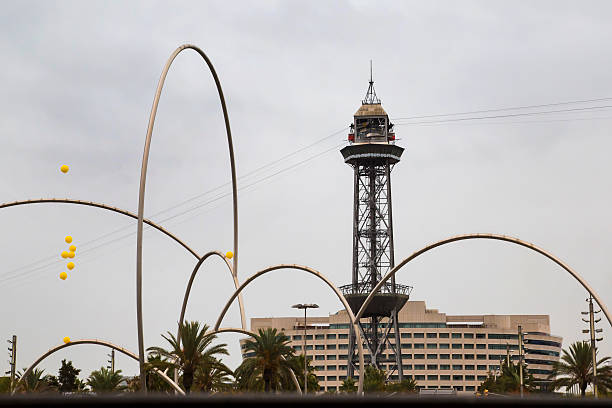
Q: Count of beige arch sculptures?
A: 7